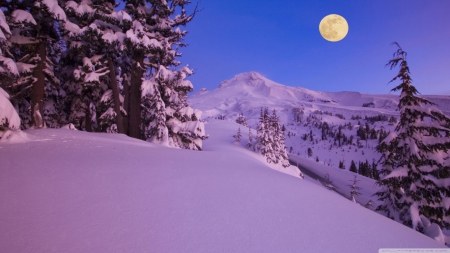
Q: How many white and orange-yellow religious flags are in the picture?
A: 0